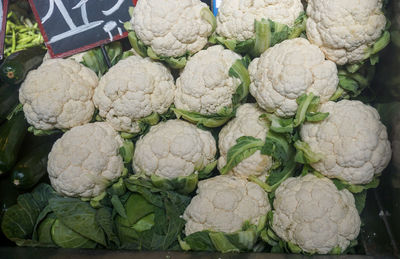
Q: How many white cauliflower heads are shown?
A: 13